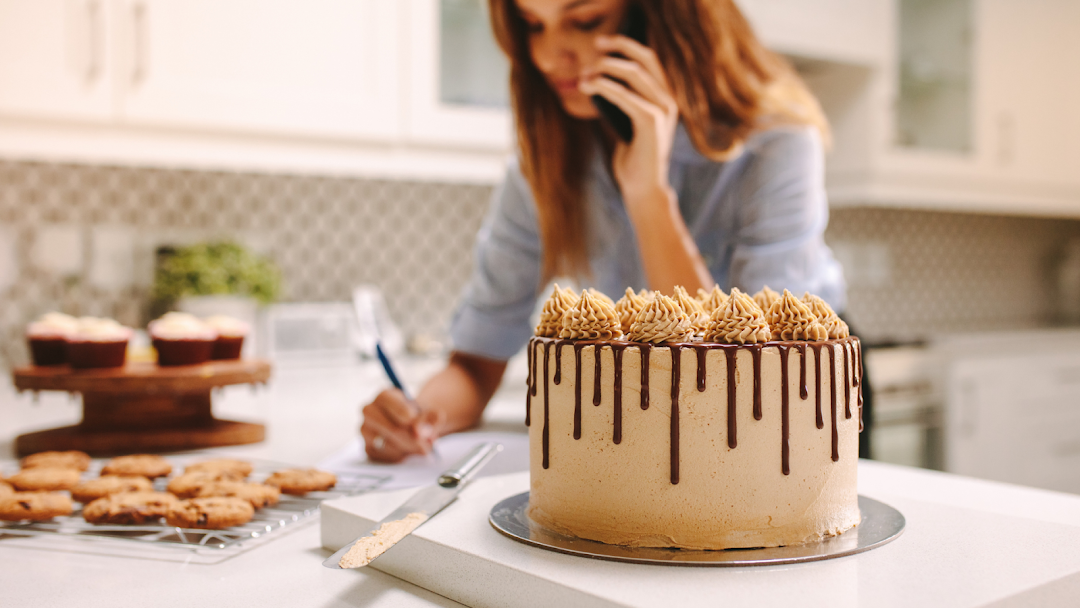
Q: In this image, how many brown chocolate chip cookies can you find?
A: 12